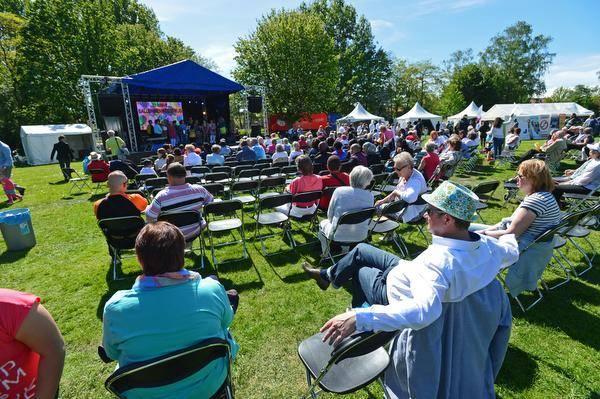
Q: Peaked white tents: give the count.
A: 3